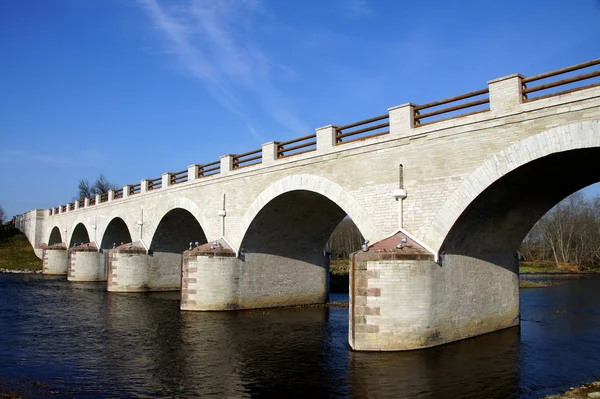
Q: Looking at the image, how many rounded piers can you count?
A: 5